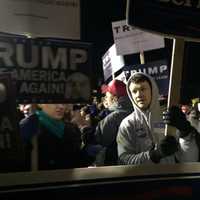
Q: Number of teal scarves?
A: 1